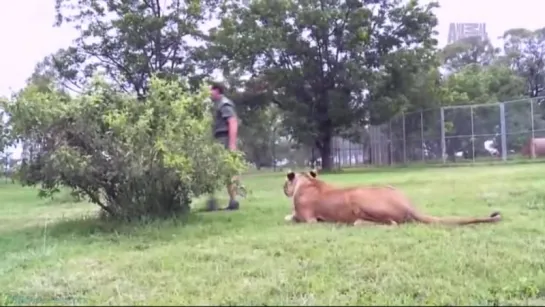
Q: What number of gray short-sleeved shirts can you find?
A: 1